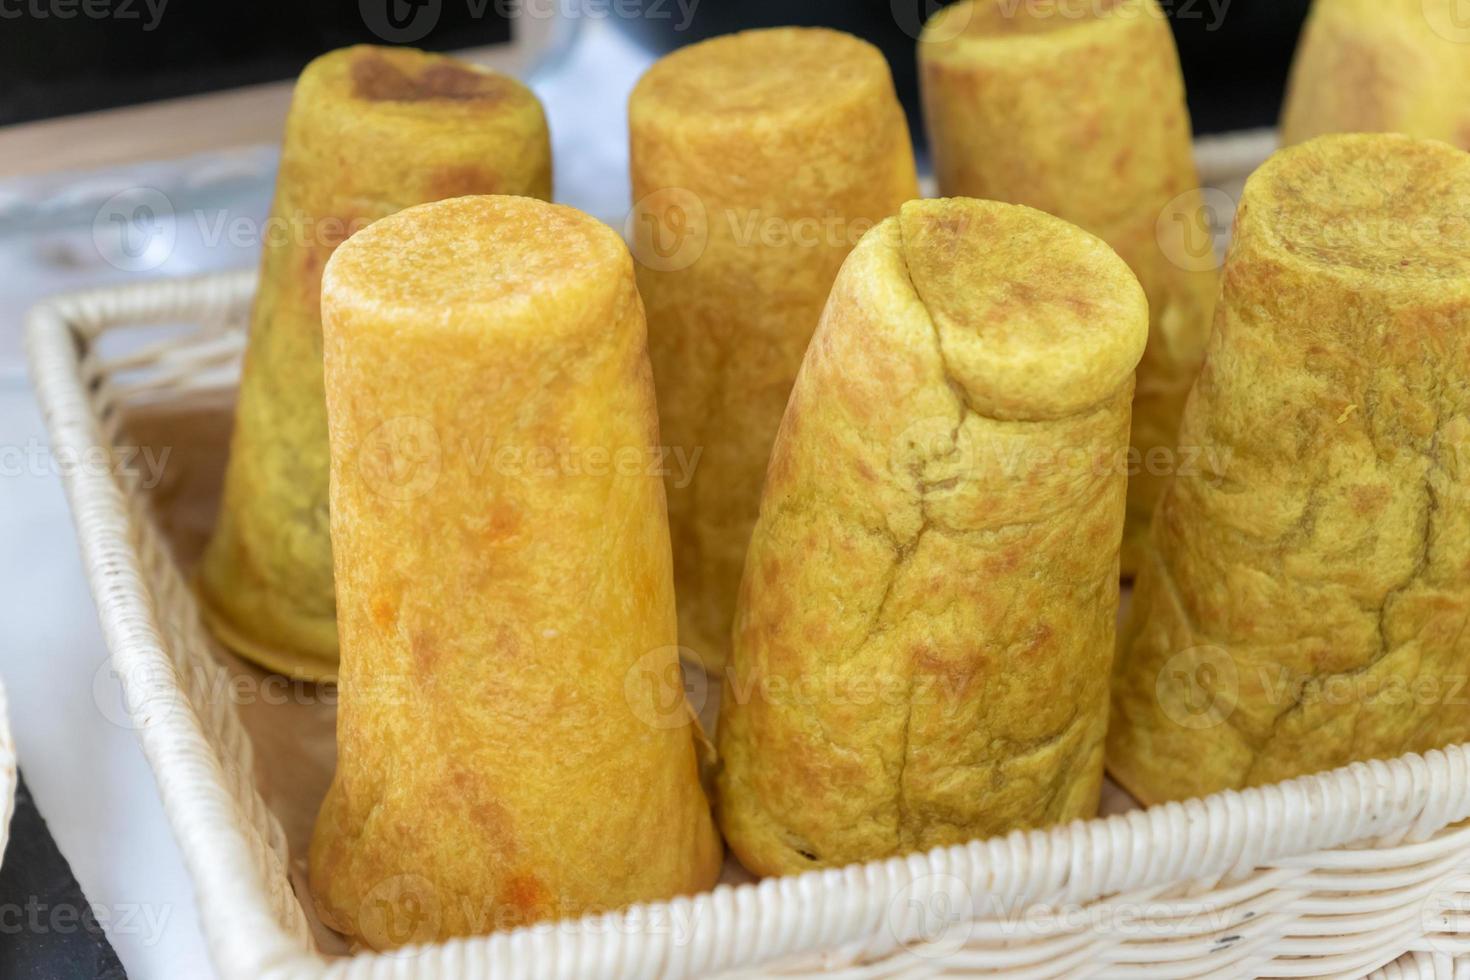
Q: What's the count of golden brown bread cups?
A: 7